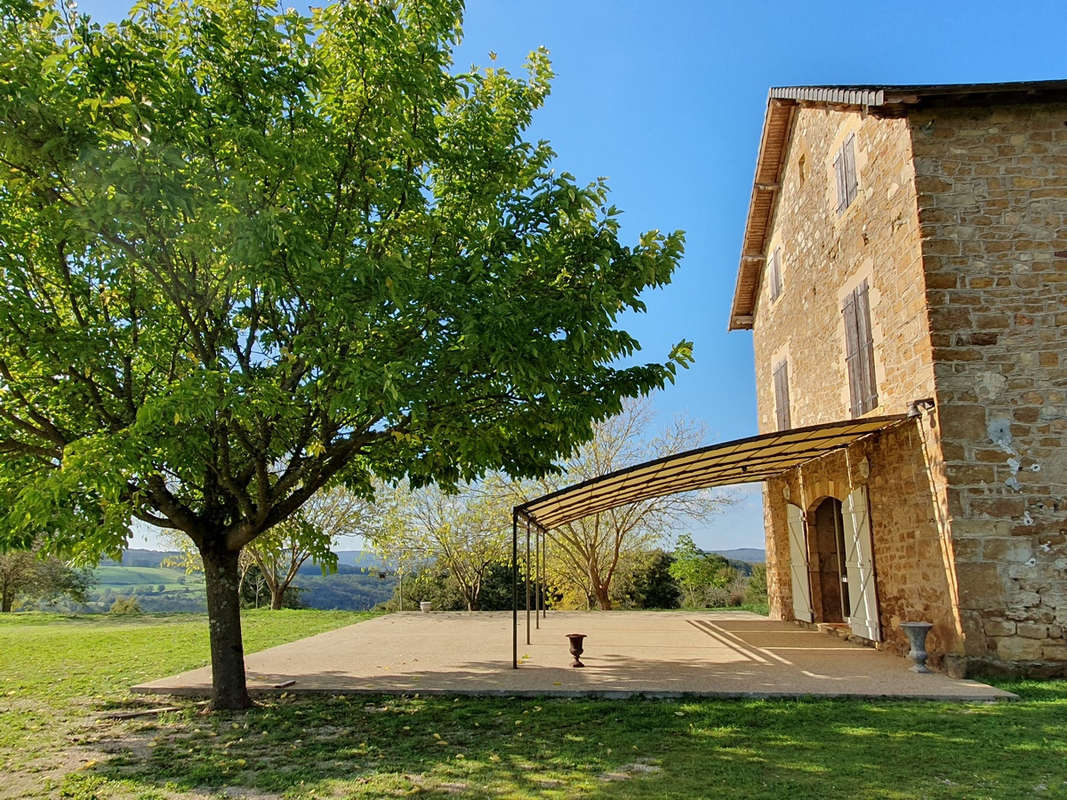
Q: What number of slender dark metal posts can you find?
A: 4